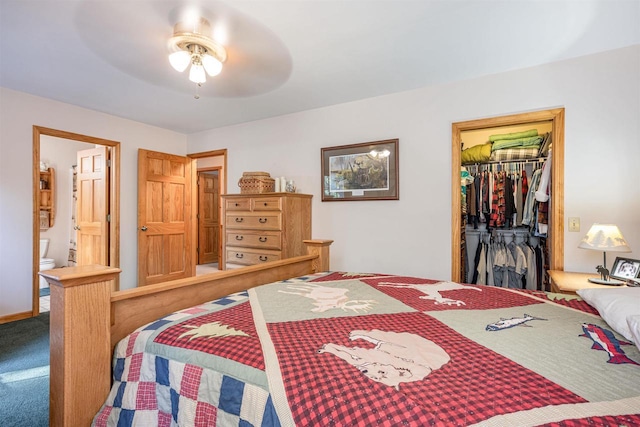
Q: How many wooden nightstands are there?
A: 1